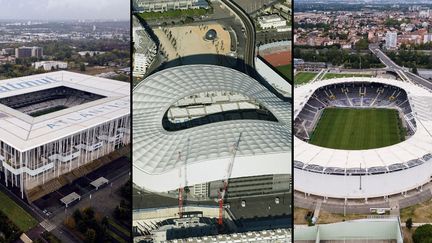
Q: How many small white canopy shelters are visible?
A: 2